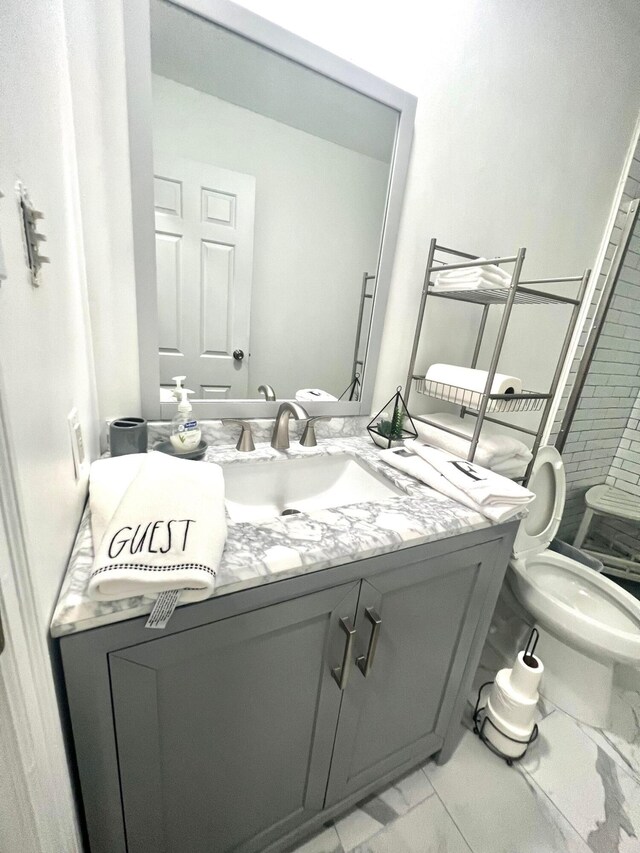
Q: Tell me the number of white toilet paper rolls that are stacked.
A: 3